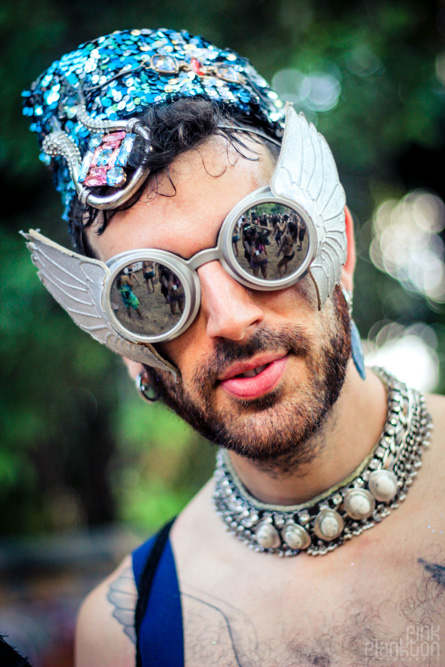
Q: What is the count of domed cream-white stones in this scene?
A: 5